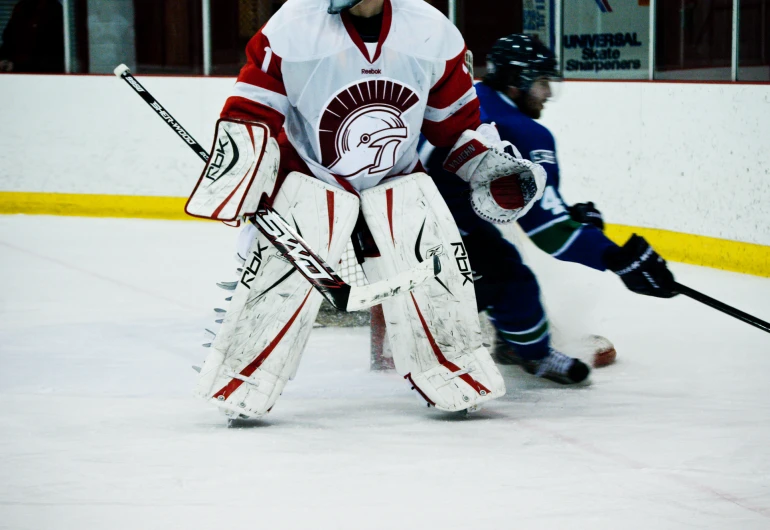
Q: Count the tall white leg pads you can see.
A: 2